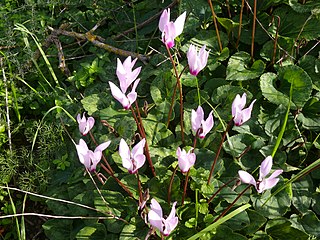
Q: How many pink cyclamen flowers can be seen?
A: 12